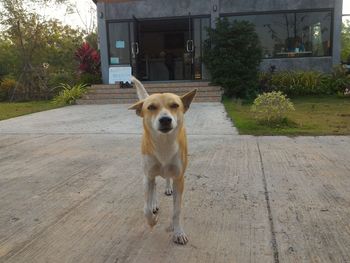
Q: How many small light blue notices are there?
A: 2